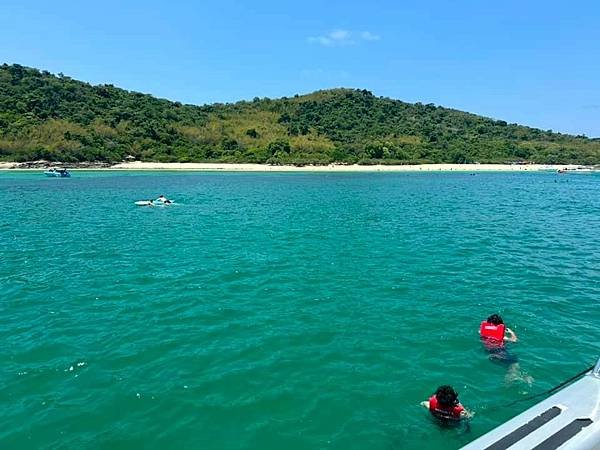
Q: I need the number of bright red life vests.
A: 2